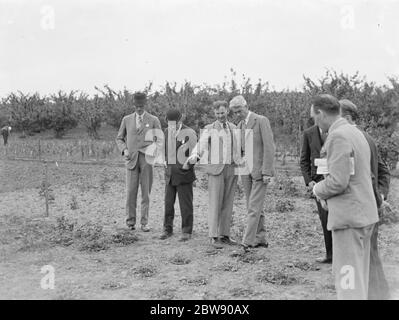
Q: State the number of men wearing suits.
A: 7